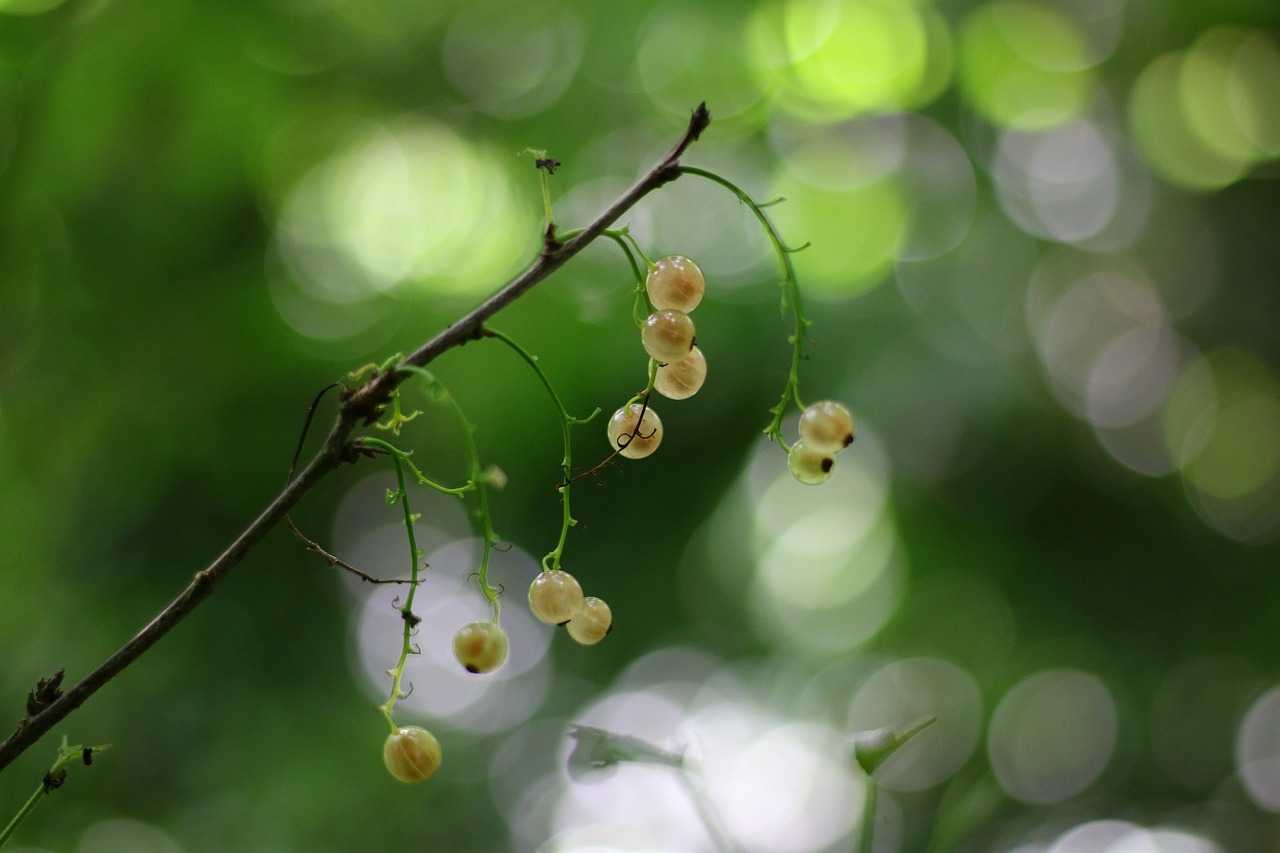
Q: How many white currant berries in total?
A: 10